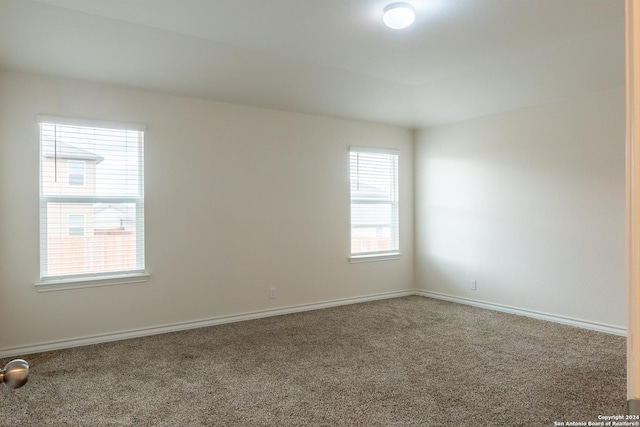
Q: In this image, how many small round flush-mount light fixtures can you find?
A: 1